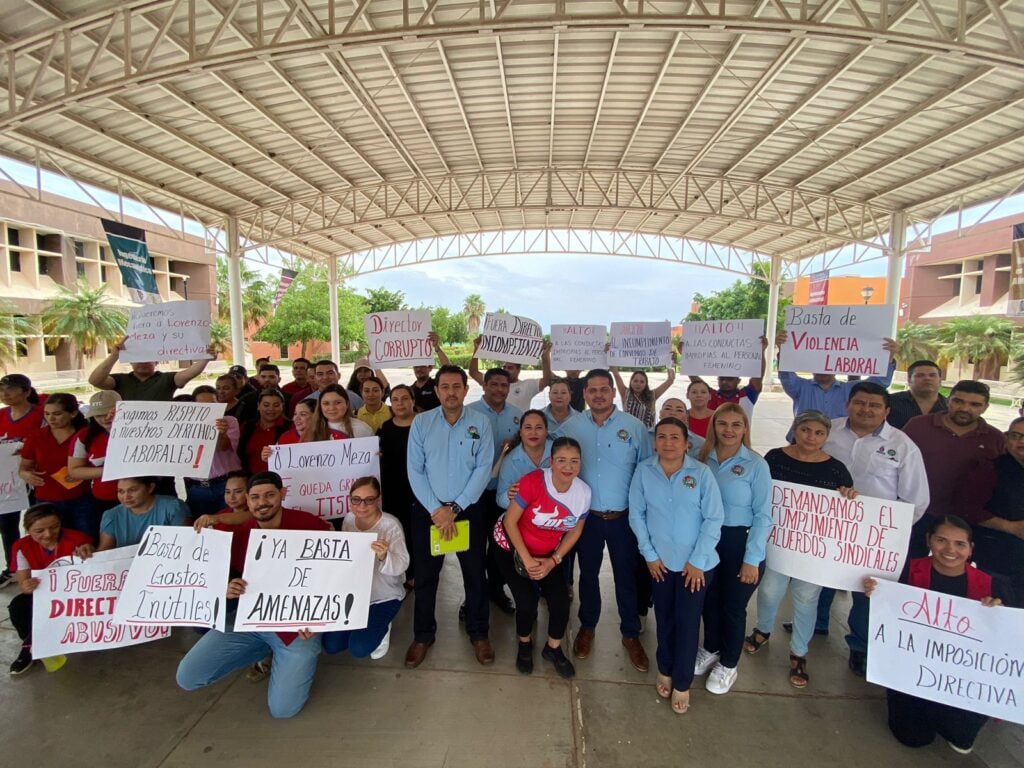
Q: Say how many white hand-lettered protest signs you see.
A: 15